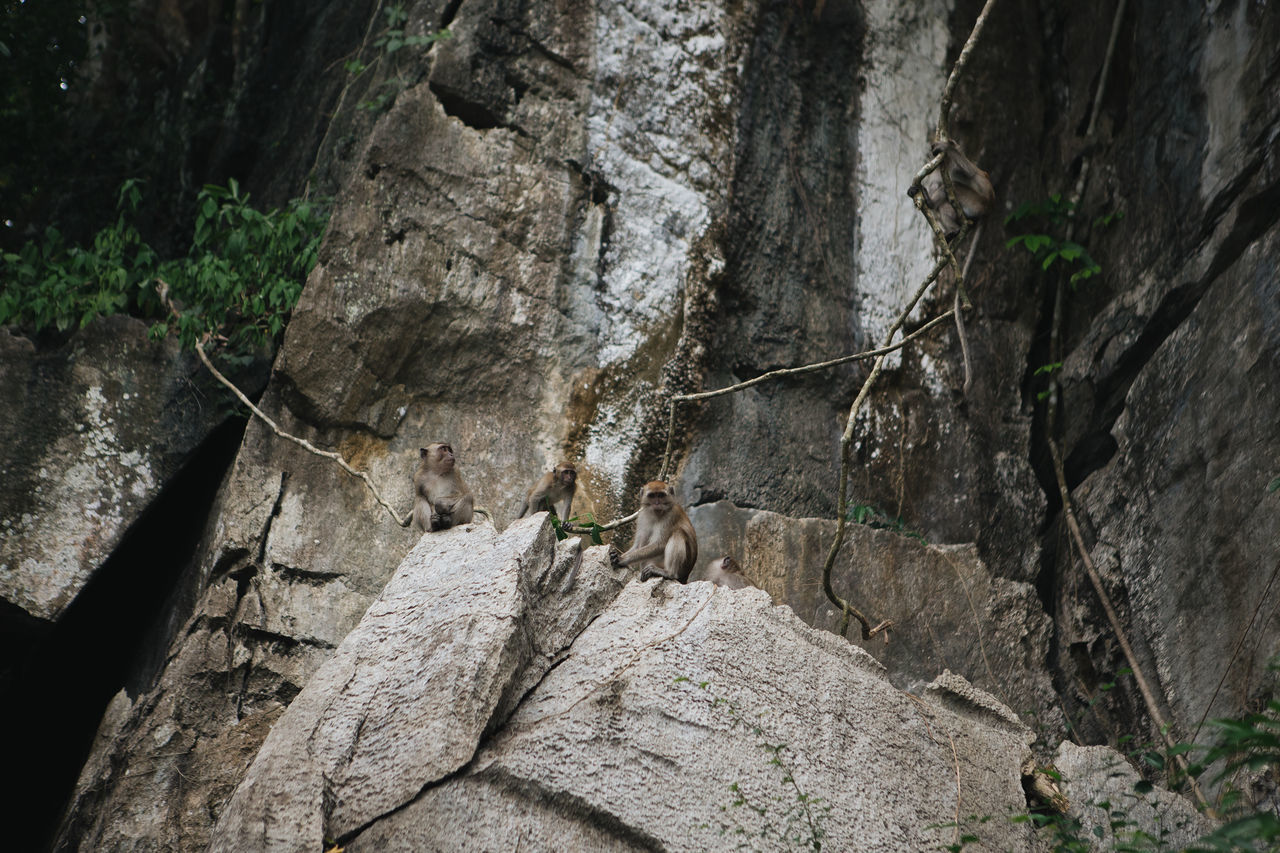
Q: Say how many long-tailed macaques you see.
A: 5